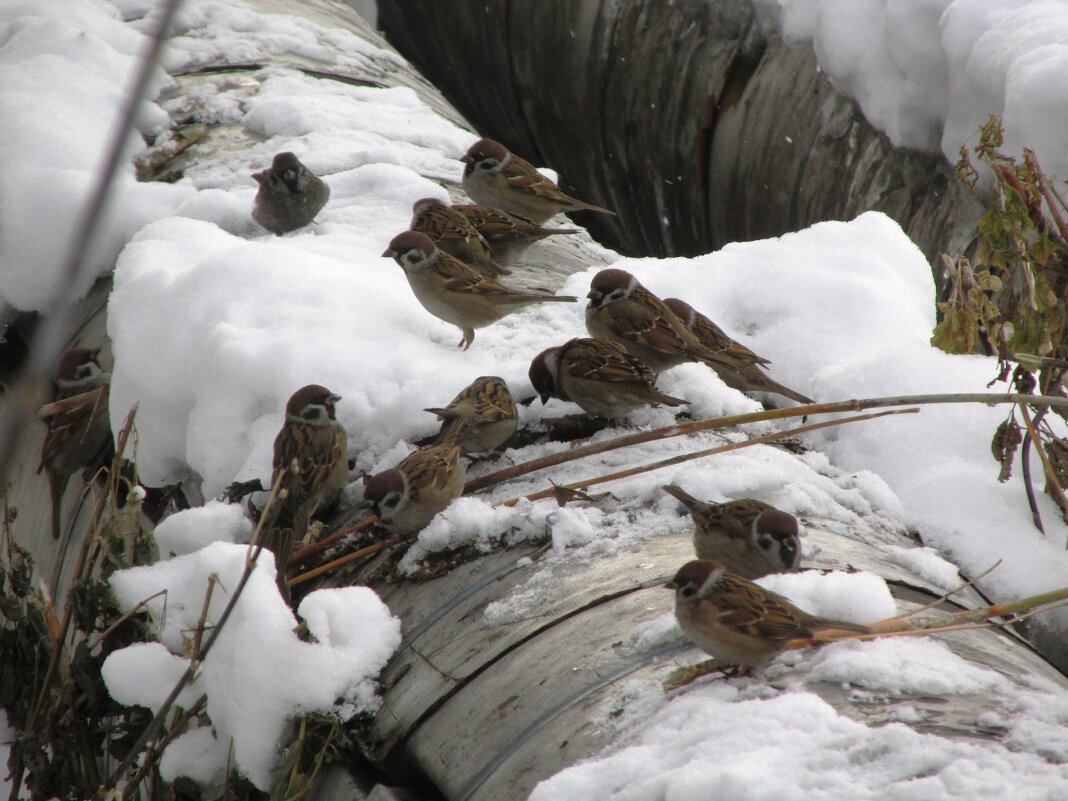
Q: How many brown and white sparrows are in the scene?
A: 14